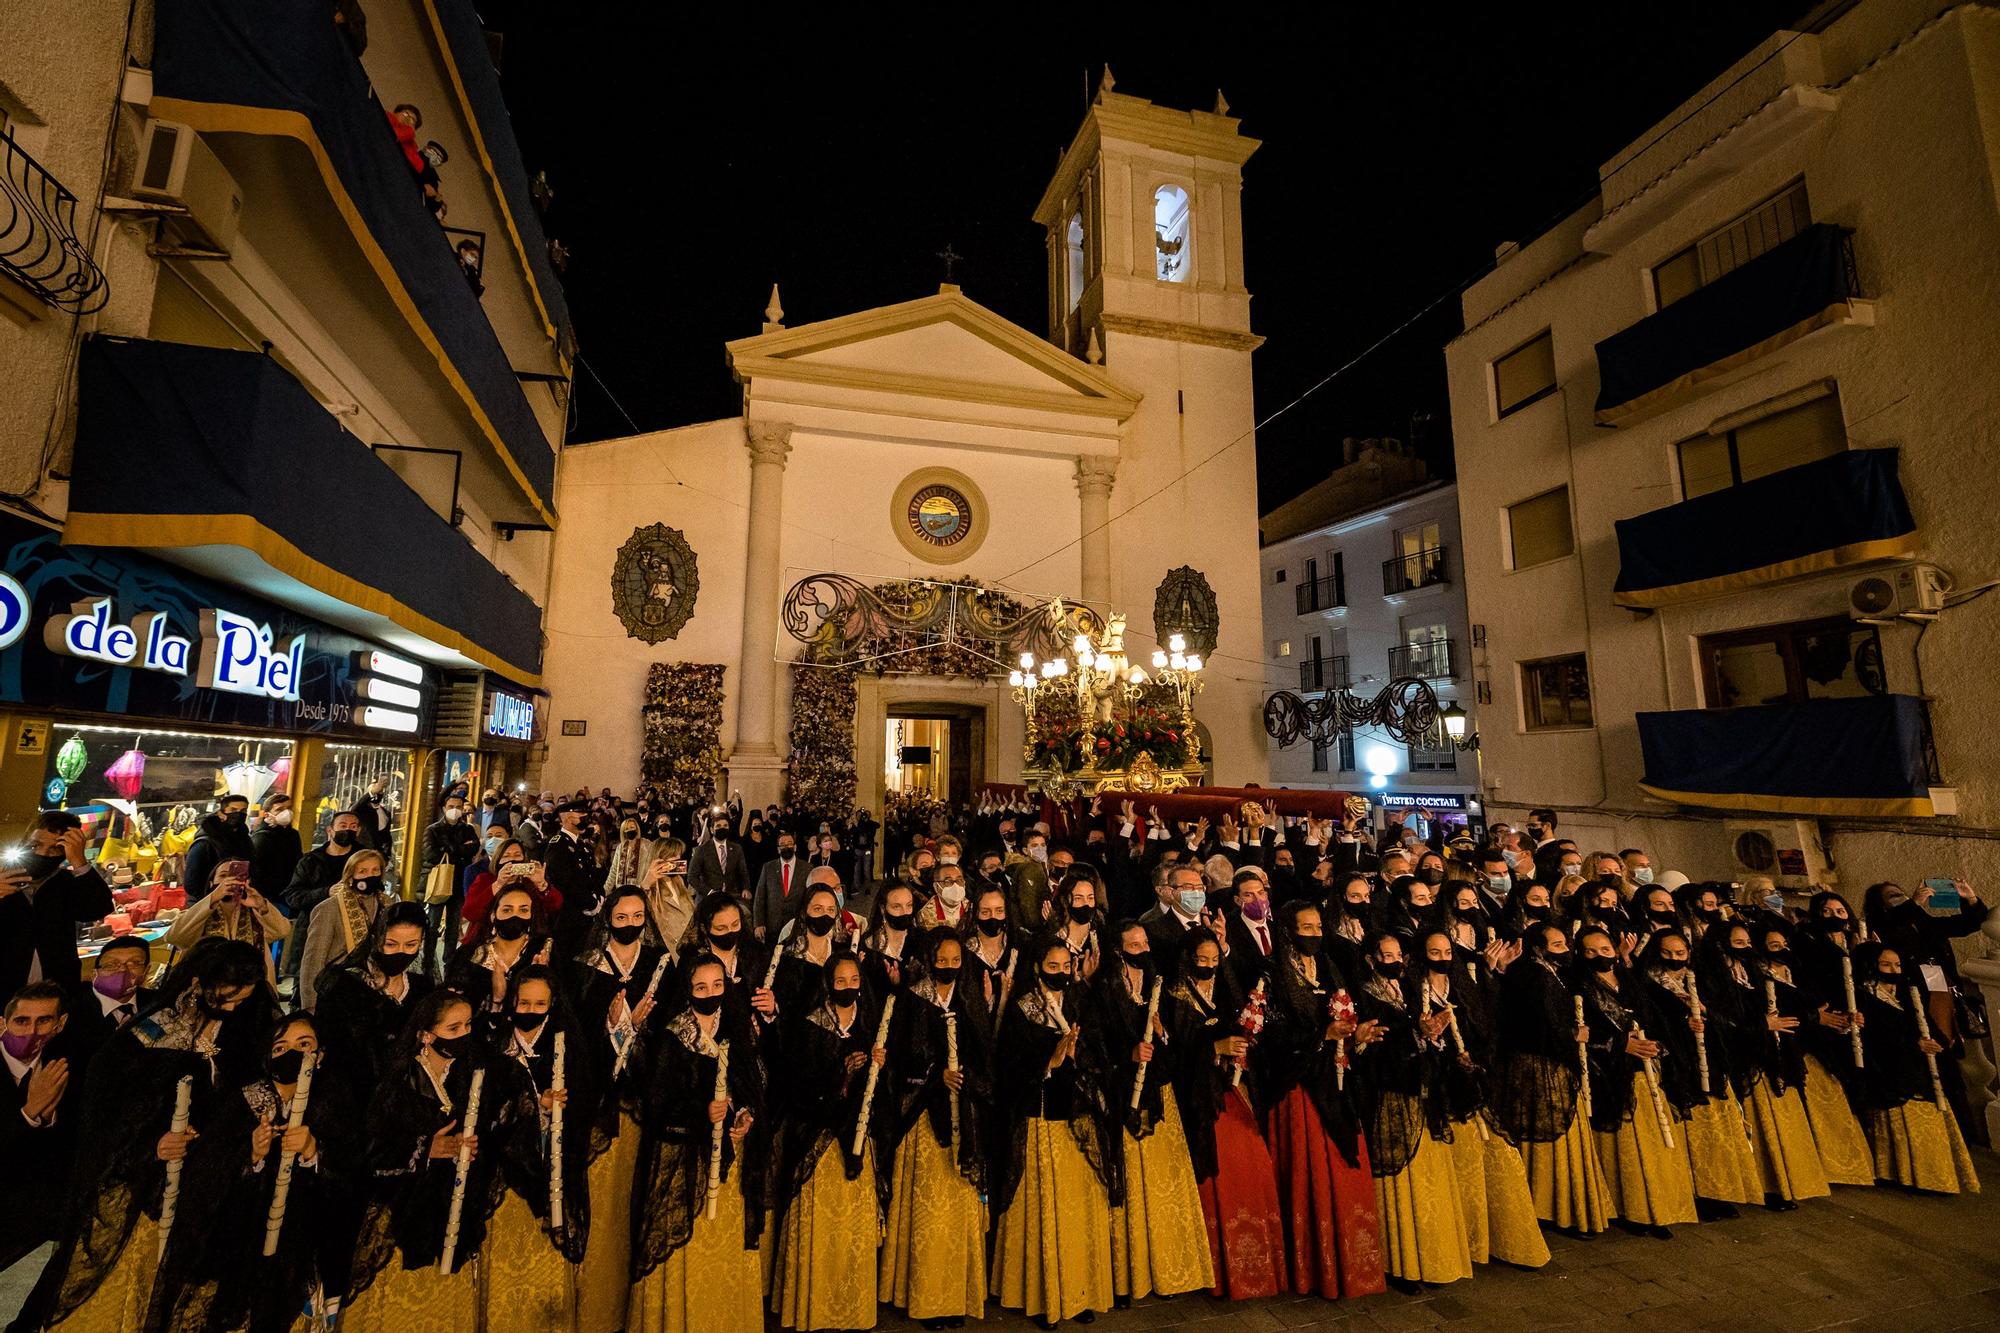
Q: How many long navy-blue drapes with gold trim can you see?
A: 6